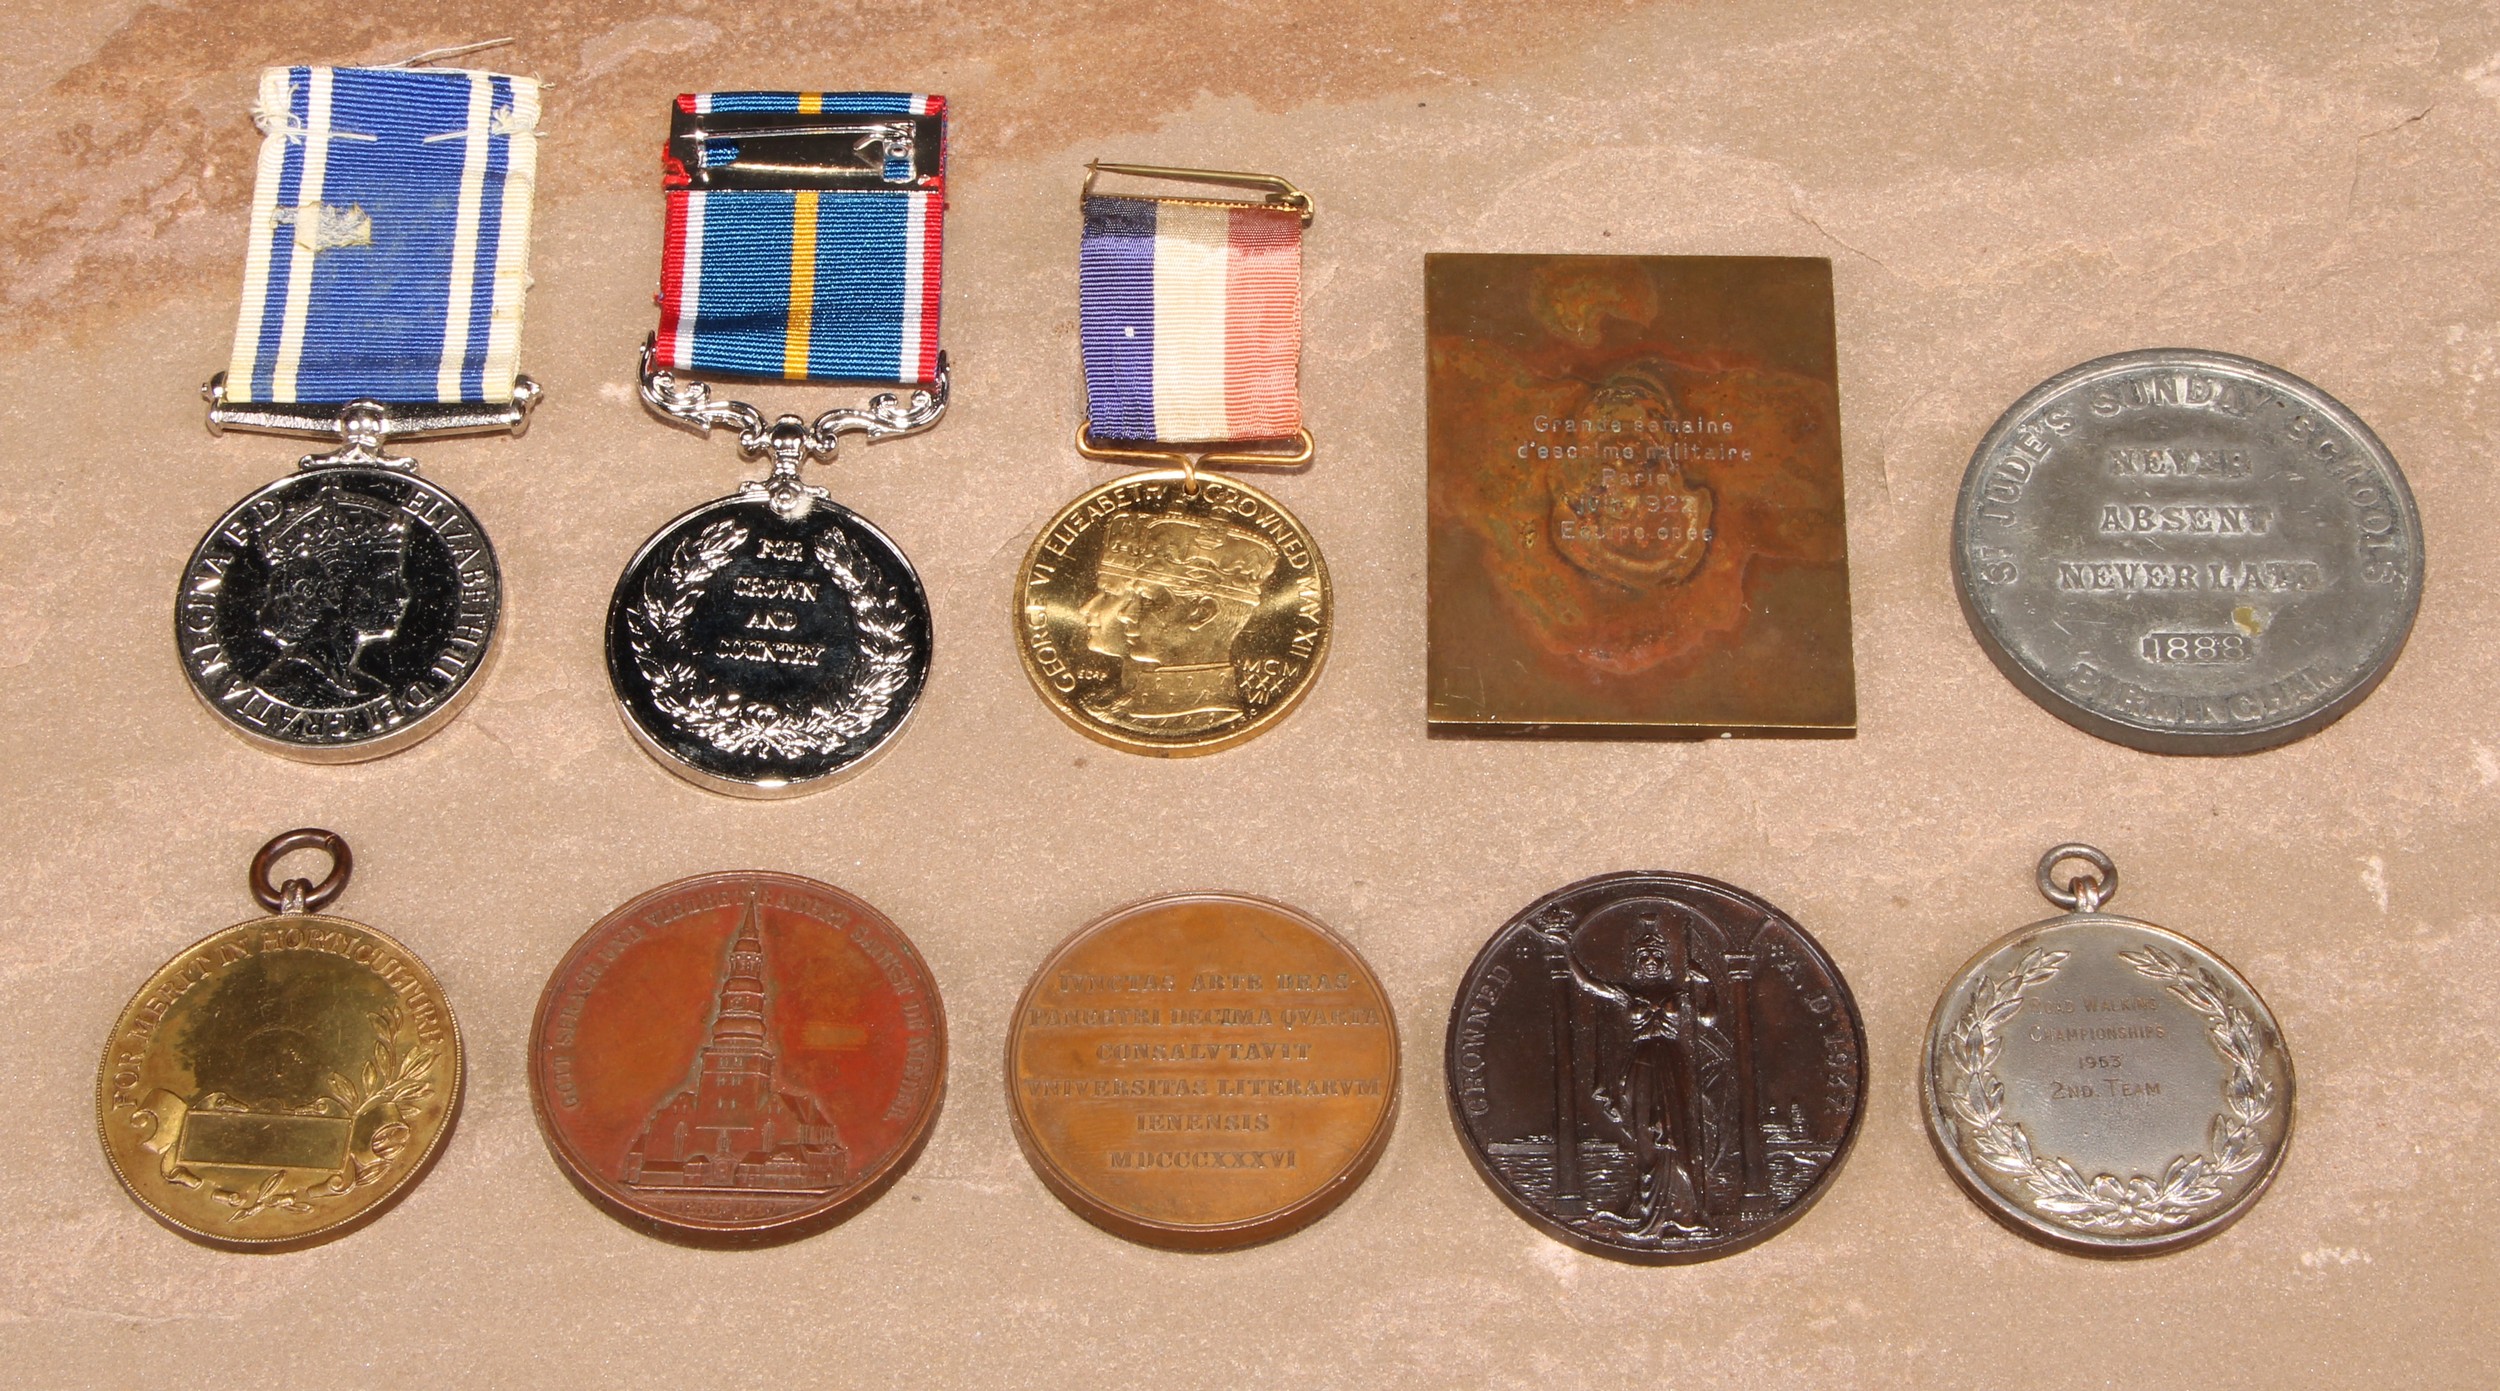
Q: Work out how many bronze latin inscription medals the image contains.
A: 1